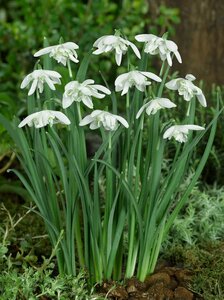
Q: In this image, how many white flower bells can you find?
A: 11